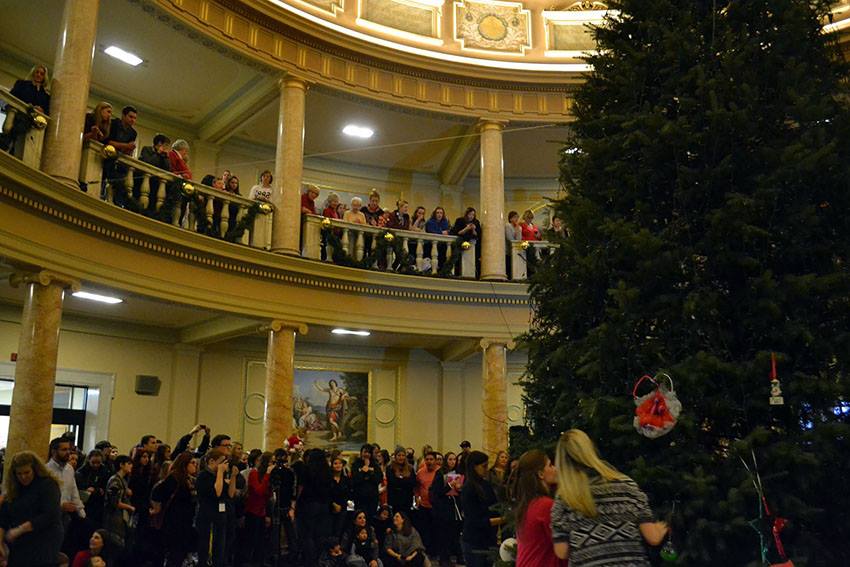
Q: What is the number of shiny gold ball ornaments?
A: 8